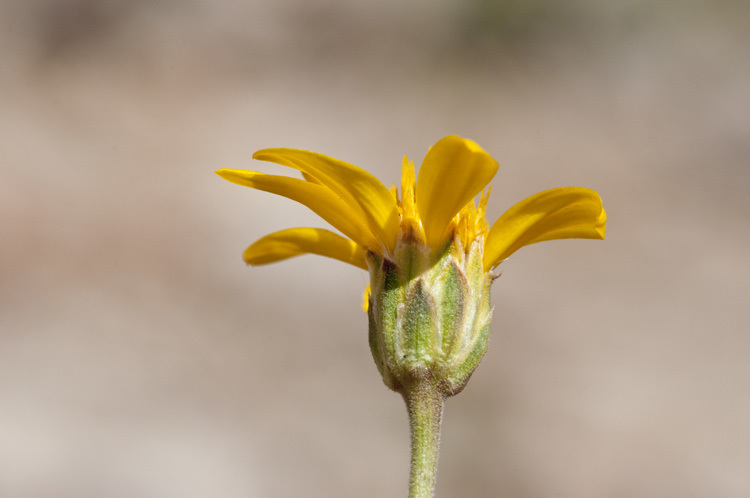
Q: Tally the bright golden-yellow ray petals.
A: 5